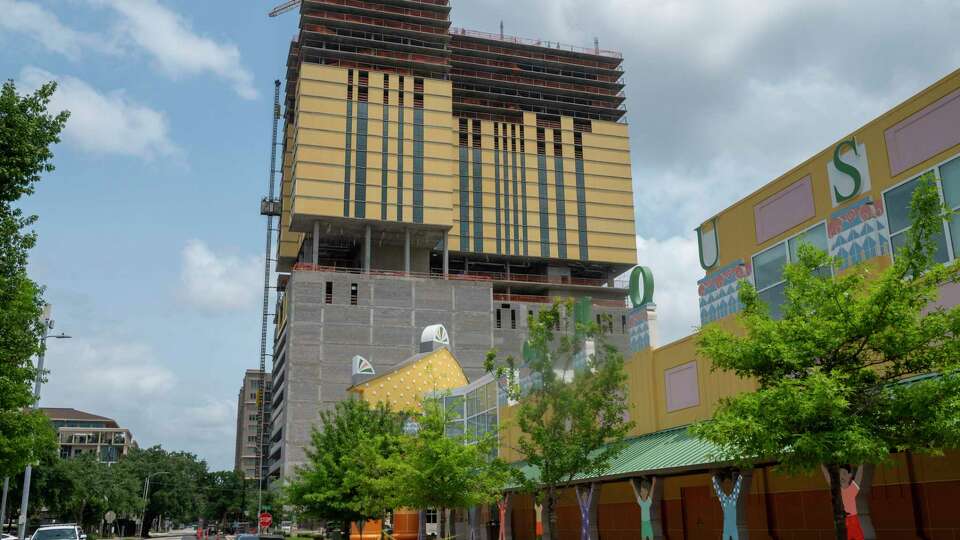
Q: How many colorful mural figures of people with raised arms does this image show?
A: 6